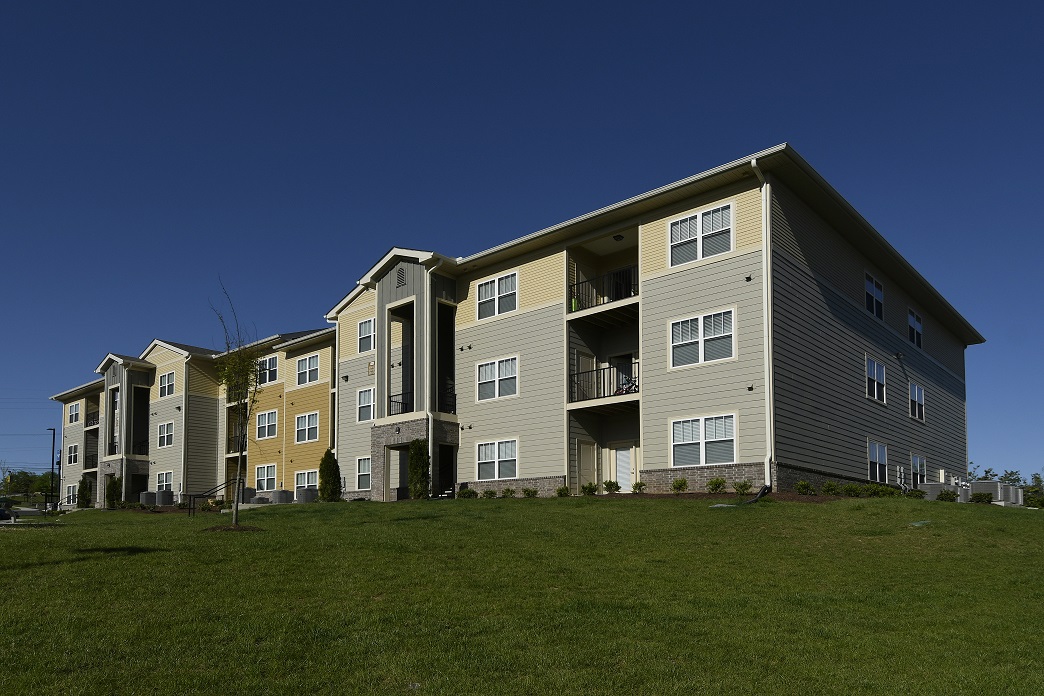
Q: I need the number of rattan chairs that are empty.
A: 0